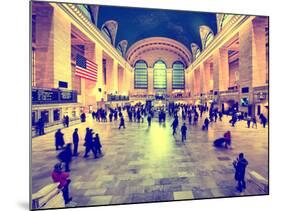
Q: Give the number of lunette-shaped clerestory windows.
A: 6